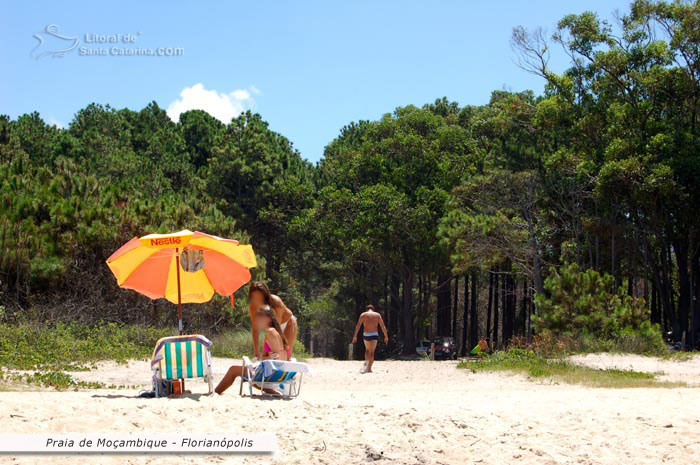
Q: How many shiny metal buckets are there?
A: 0